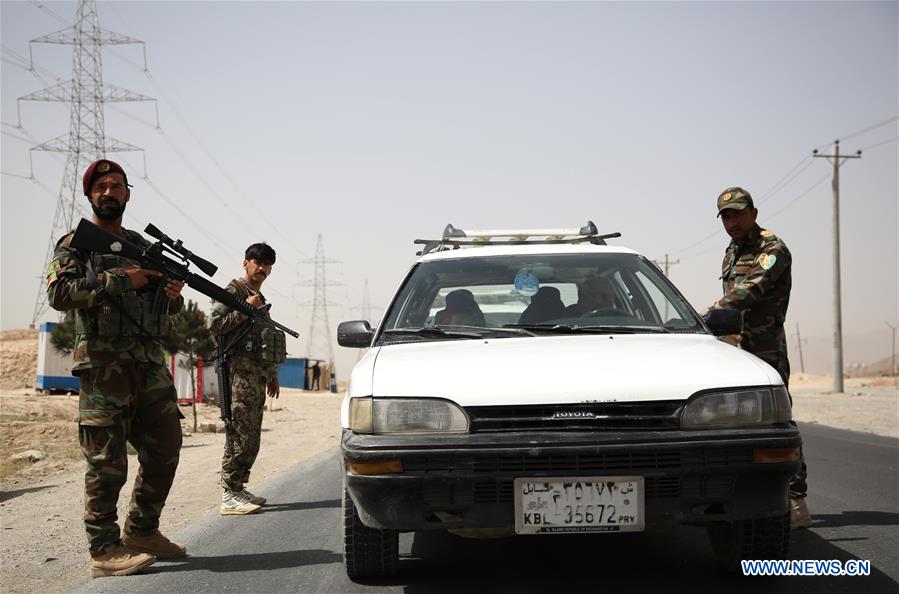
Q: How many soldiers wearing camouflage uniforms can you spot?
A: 3